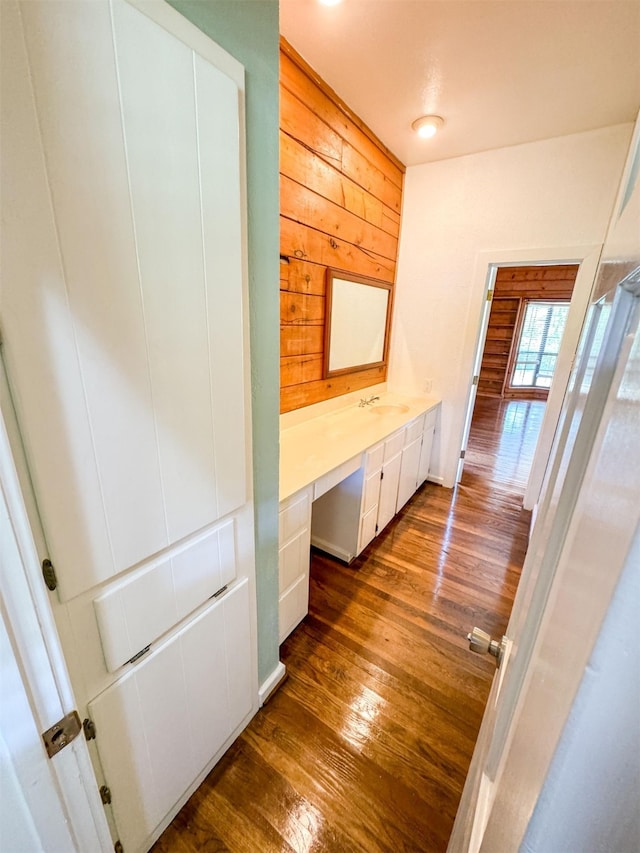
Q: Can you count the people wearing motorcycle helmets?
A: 0